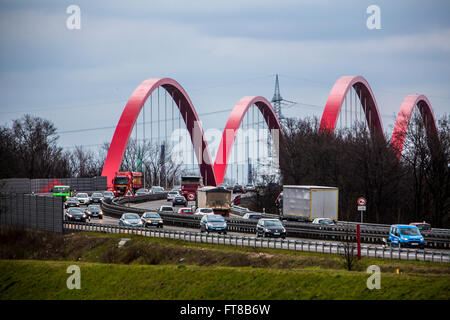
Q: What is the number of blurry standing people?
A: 0